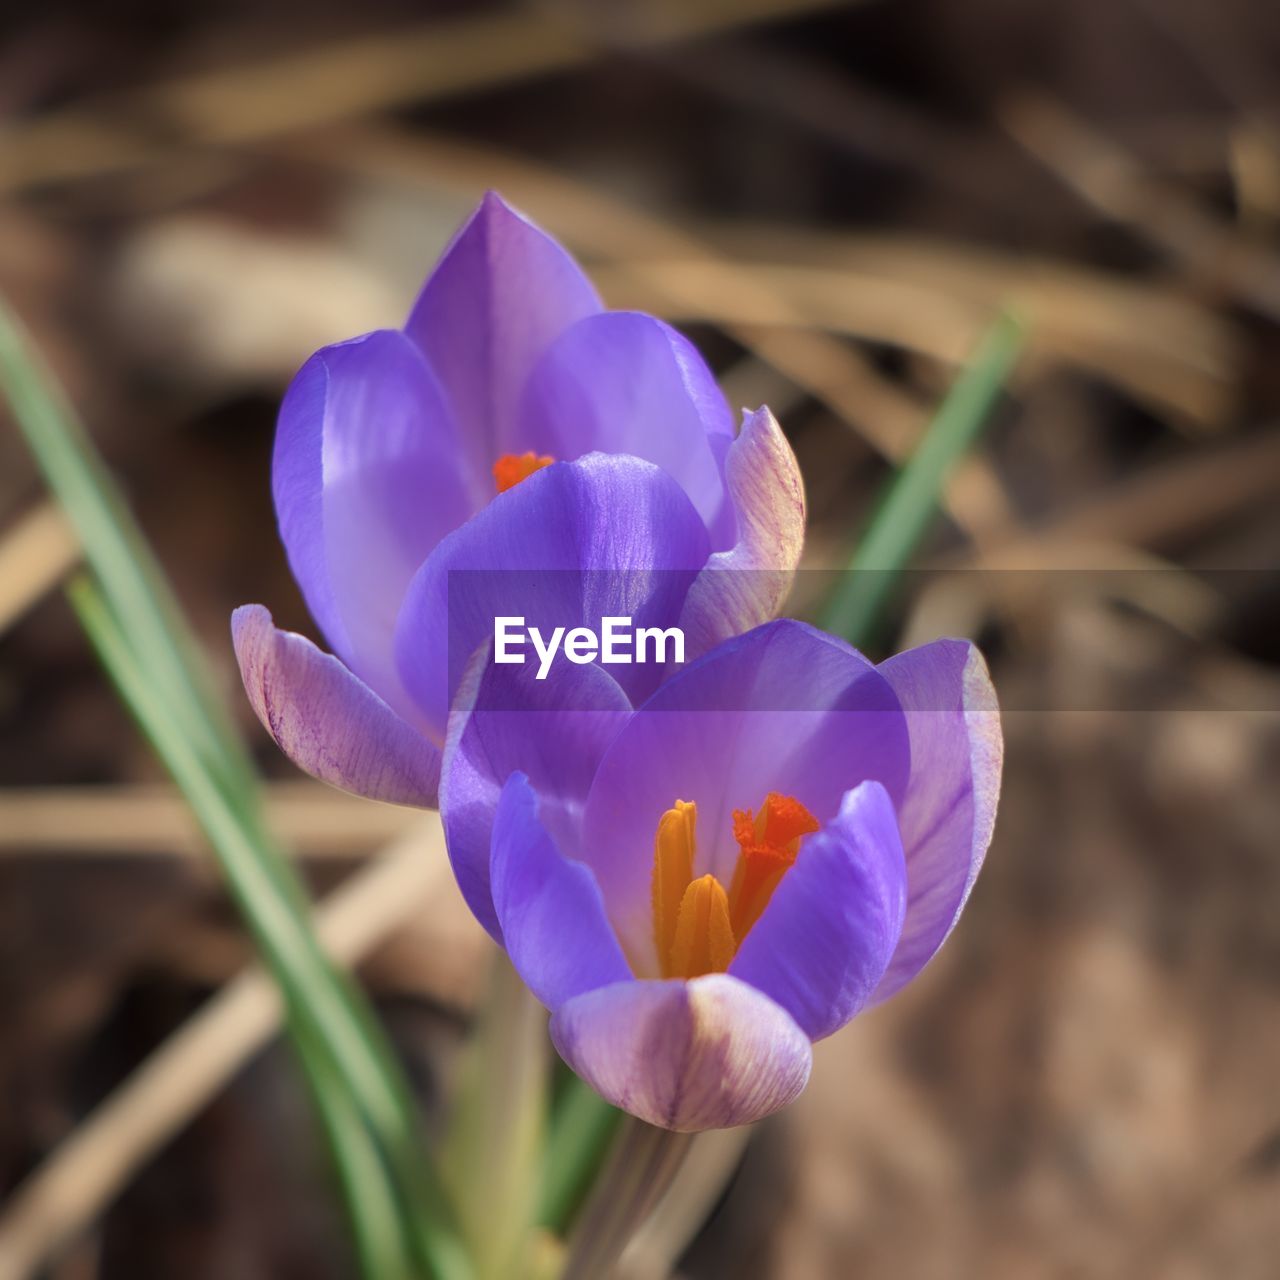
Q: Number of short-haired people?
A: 0